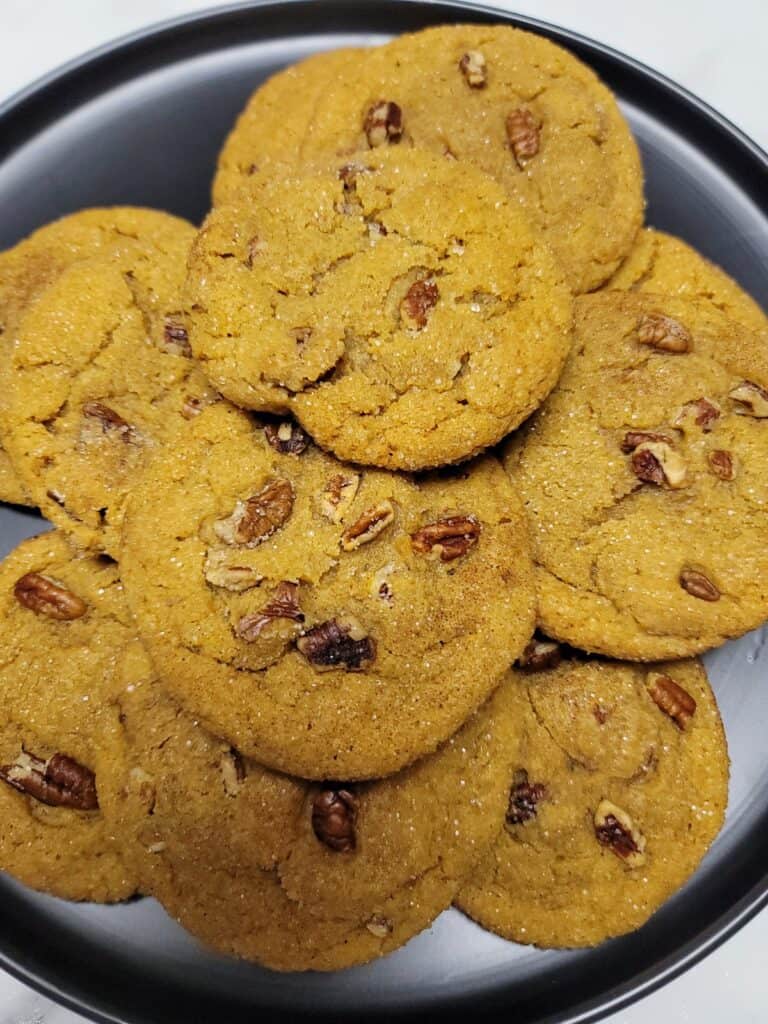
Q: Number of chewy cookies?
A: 11